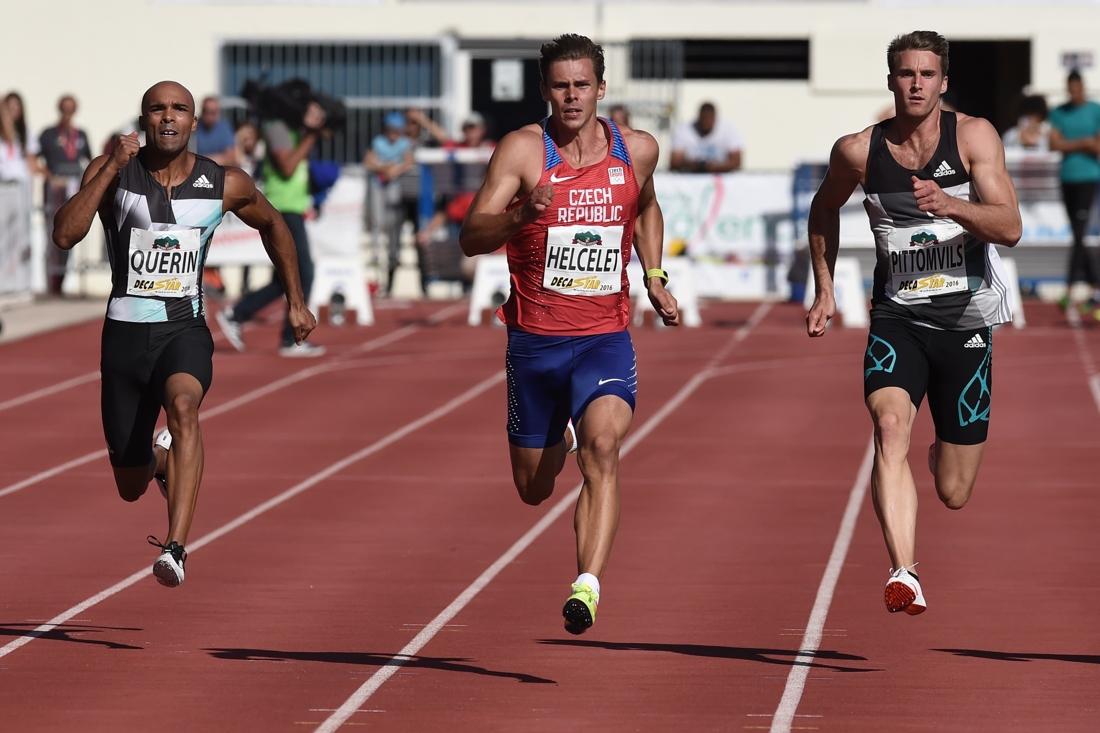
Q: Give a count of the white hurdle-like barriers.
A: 5